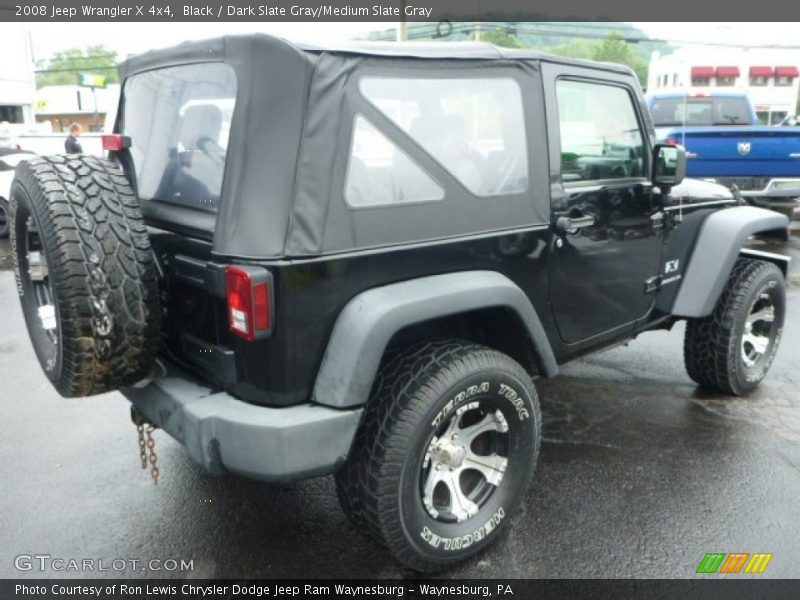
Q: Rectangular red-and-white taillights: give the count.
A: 1